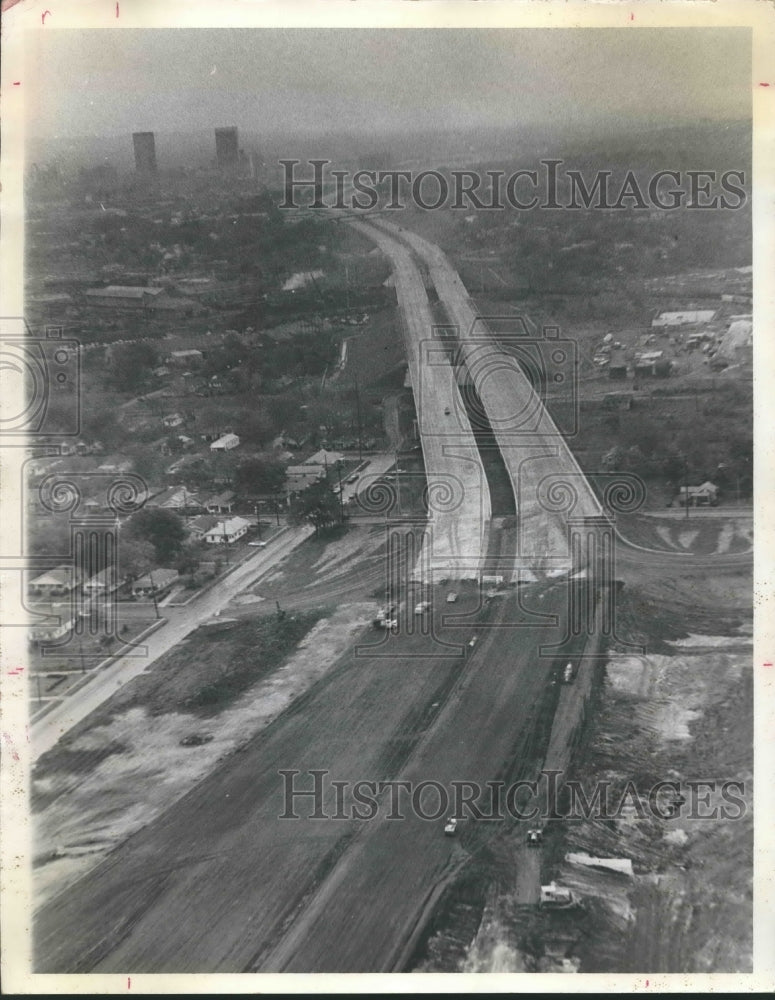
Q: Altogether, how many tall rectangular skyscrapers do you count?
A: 2